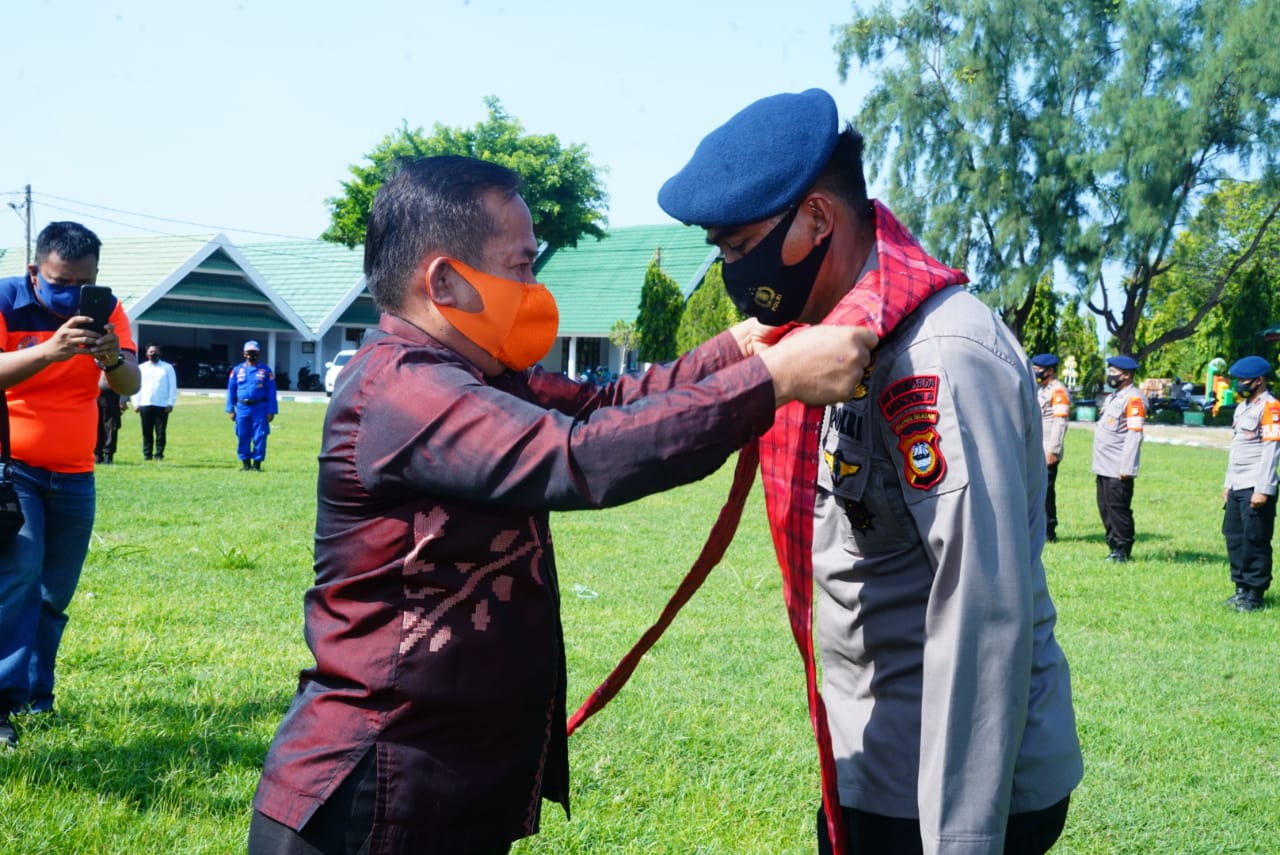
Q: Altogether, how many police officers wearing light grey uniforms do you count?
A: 4